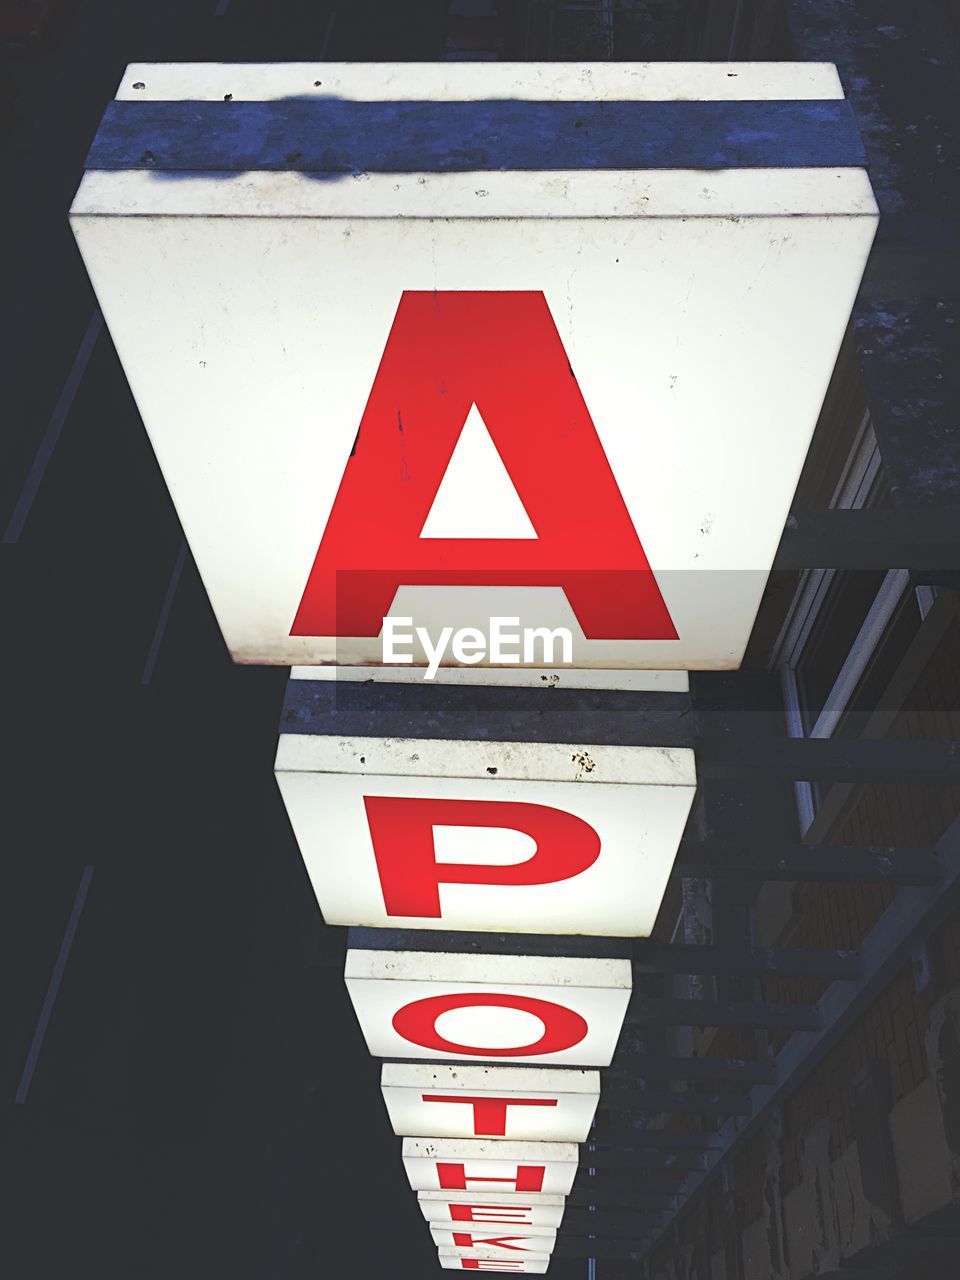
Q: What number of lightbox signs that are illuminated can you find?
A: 8